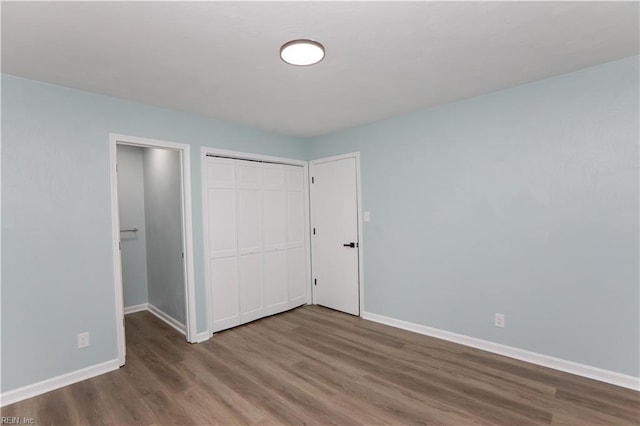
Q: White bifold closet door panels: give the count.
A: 4